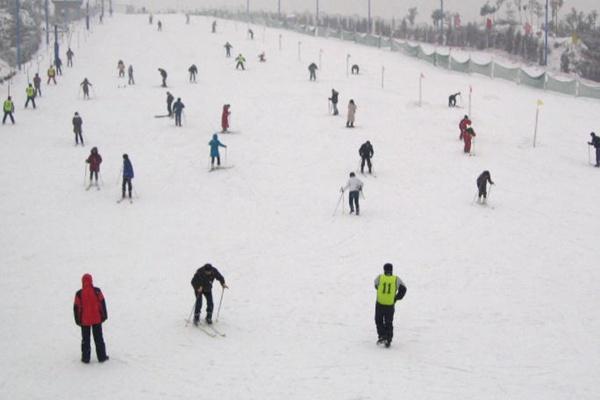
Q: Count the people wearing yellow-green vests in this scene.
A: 5